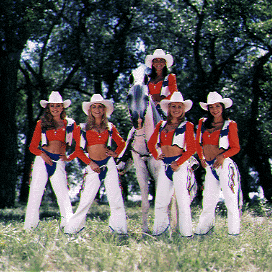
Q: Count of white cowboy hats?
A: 5